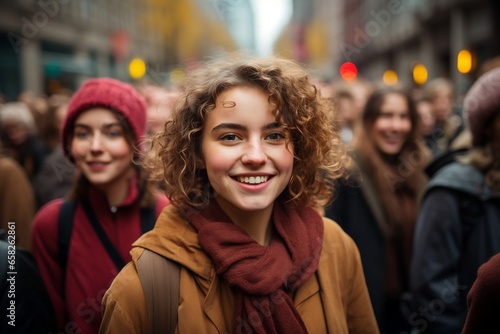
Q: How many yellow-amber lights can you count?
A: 4